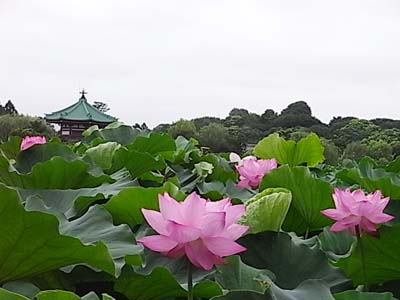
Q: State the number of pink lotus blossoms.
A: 4